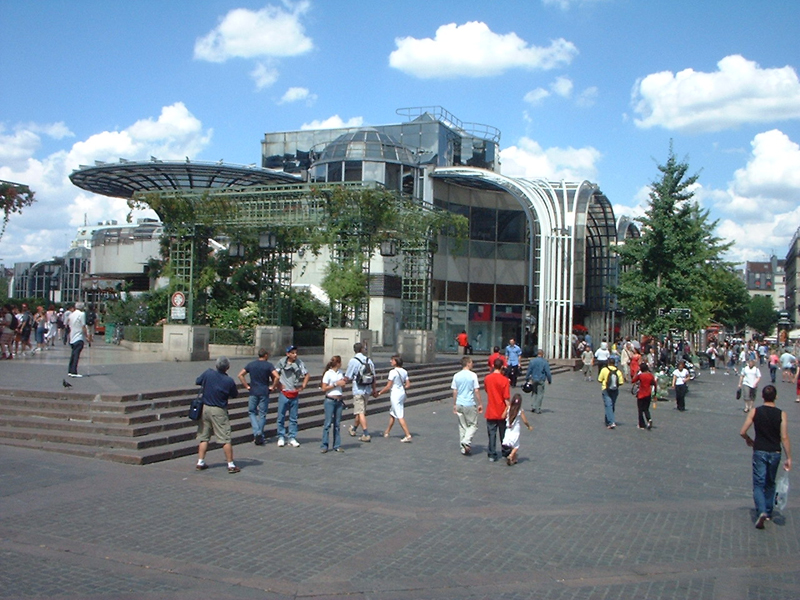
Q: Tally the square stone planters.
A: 4